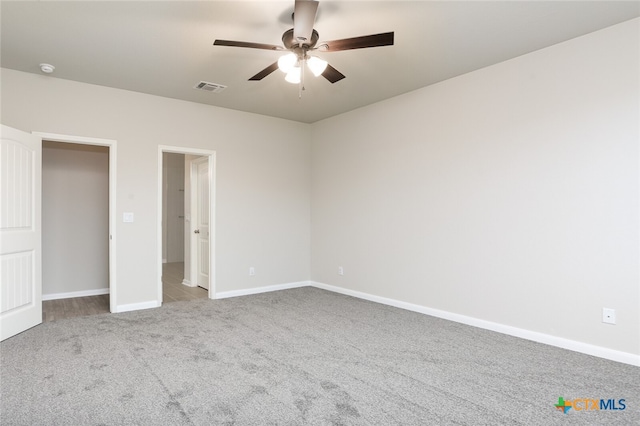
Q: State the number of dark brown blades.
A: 4